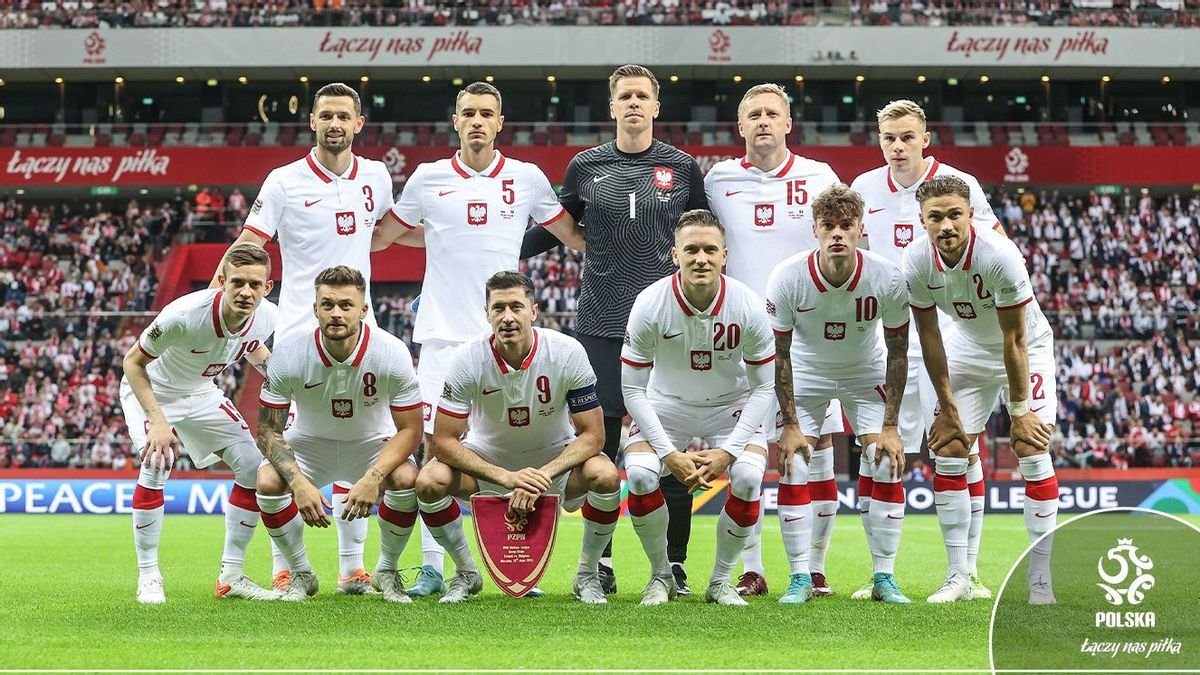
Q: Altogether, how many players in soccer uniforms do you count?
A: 11